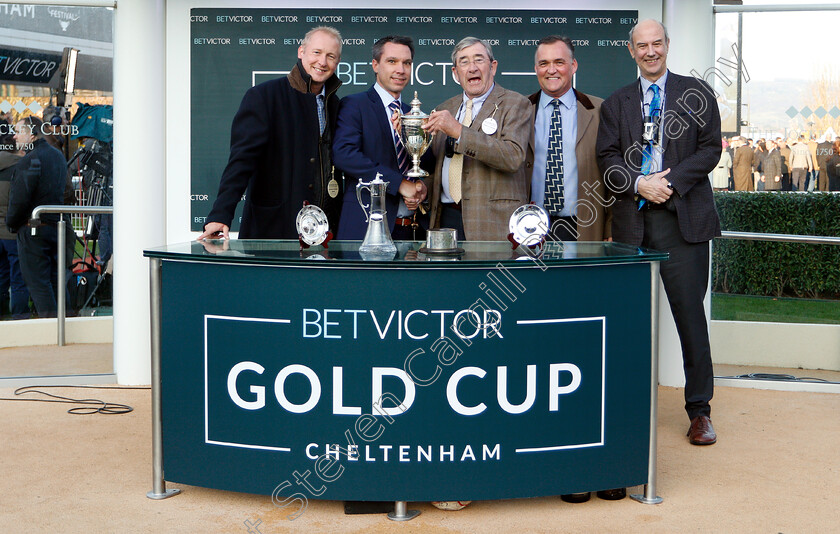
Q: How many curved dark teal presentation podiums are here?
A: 1